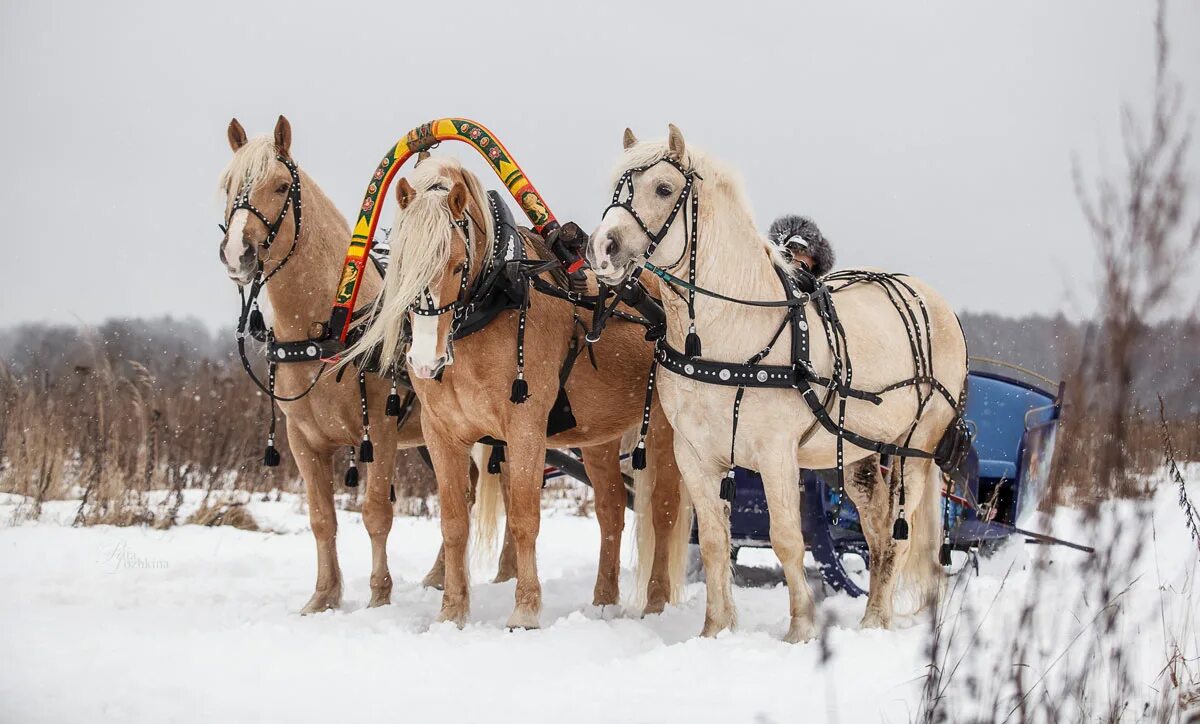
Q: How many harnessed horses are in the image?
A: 3